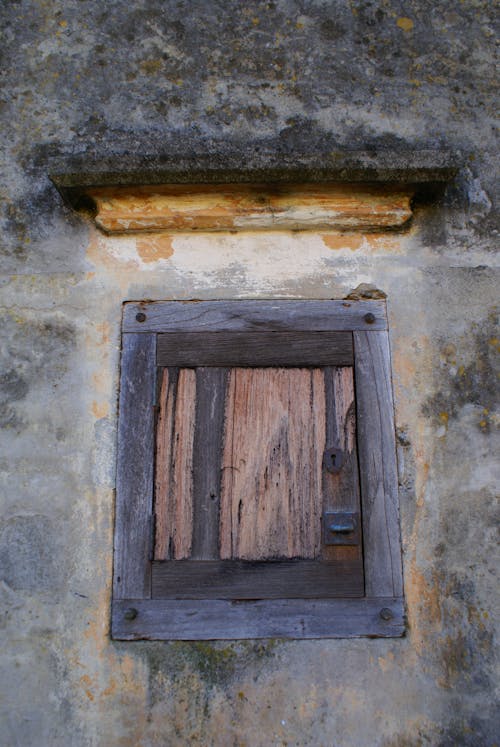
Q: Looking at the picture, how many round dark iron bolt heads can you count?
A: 4